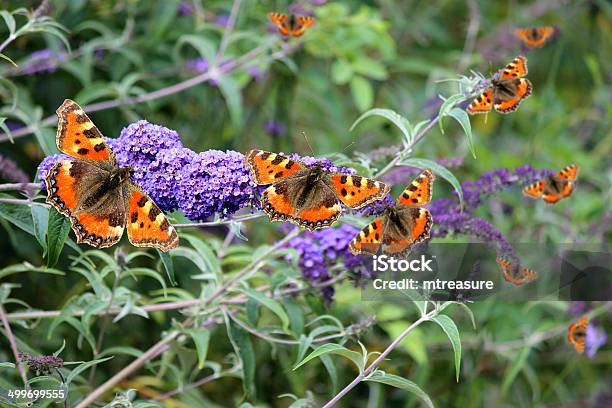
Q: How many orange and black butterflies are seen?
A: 9